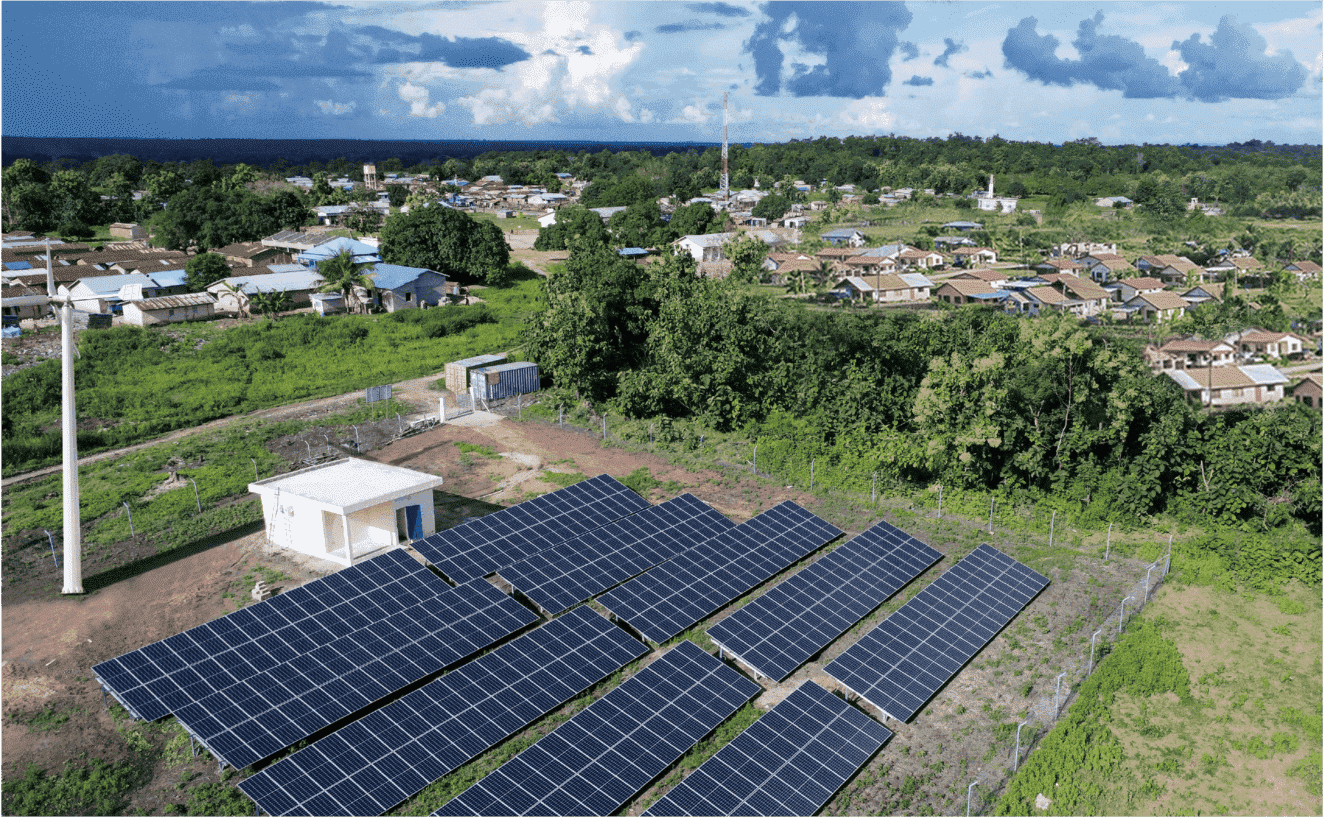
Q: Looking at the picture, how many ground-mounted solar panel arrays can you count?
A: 10